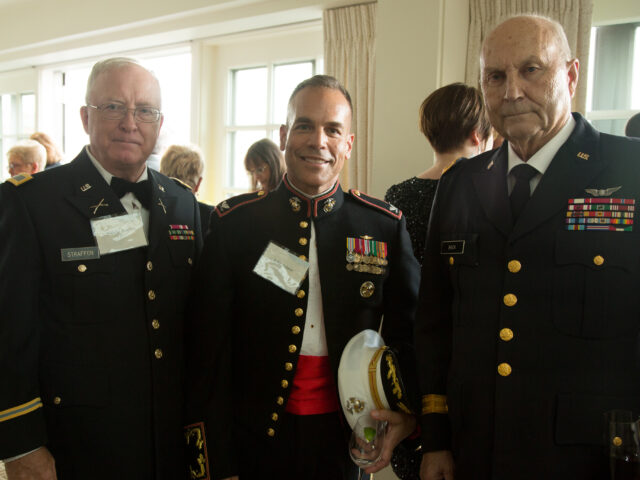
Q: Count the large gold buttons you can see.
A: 4